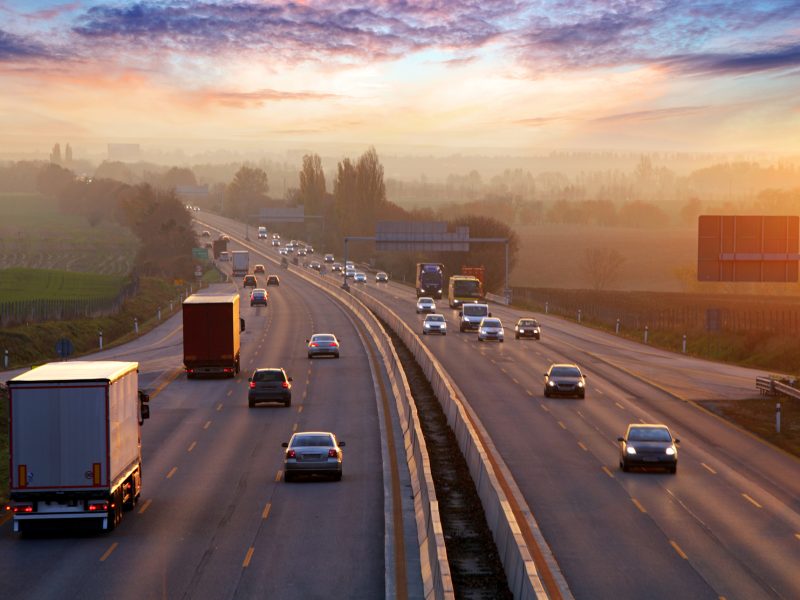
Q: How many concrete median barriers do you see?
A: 2